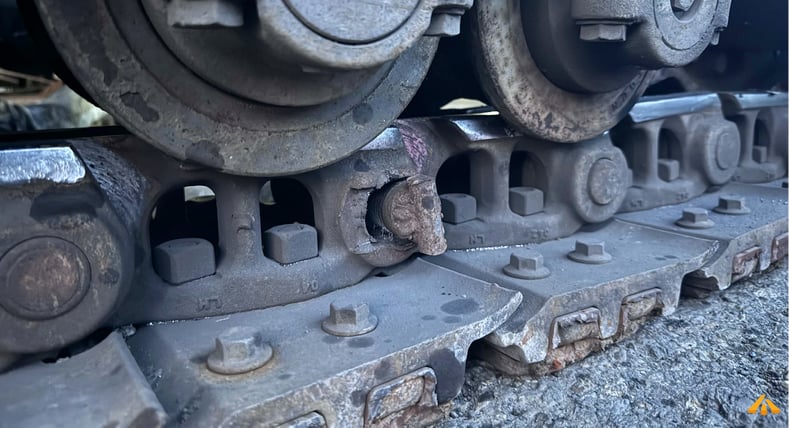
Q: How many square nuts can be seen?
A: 6